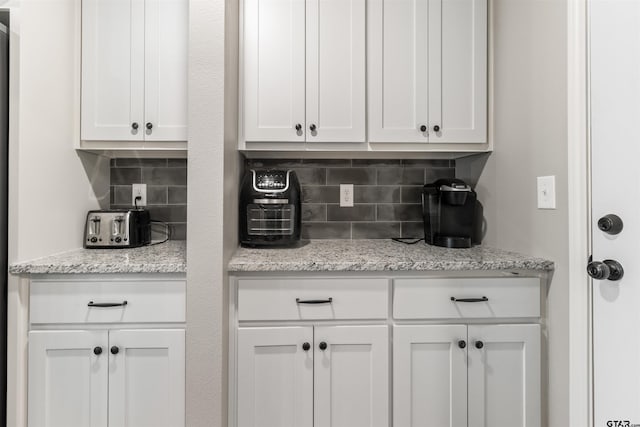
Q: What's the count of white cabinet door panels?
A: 12